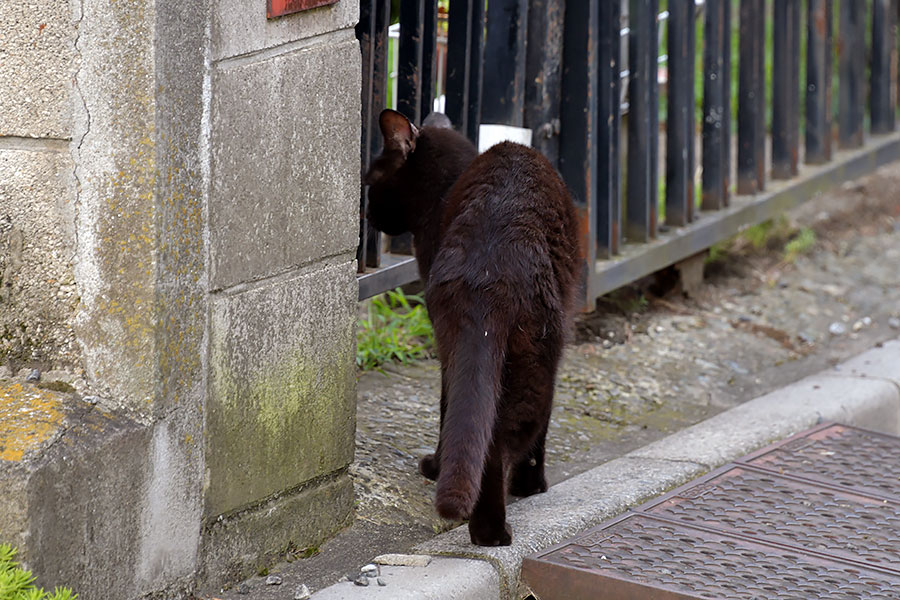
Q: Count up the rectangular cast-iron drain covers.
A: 3